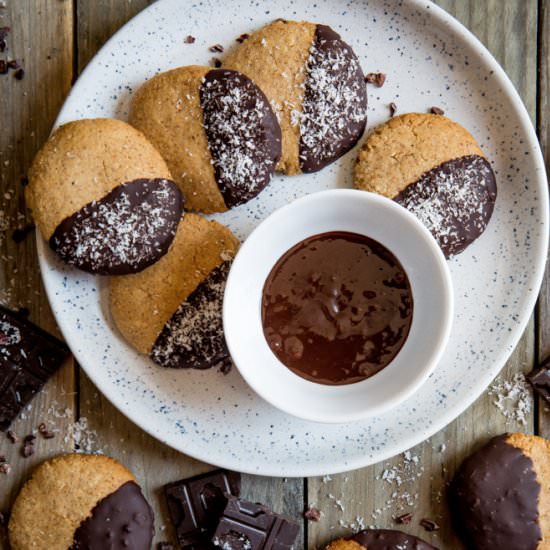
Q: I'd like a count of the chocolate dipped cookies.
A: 8